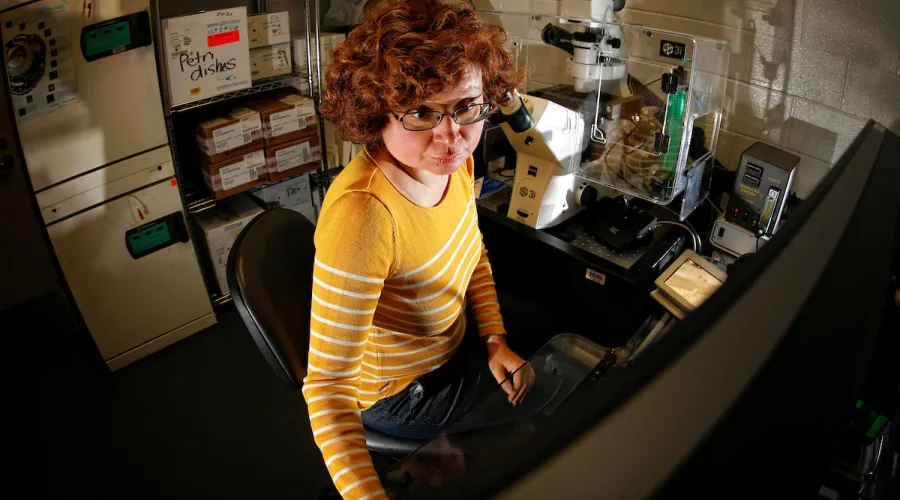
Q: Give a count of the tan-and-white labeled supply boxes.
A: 4